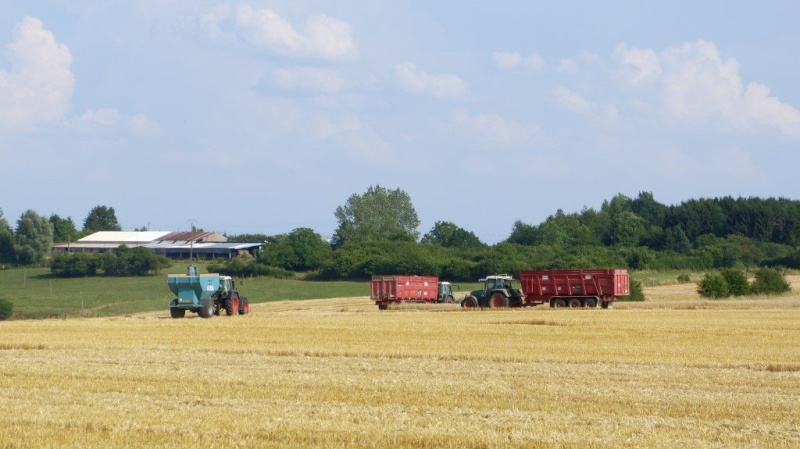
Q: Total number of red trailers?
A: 2